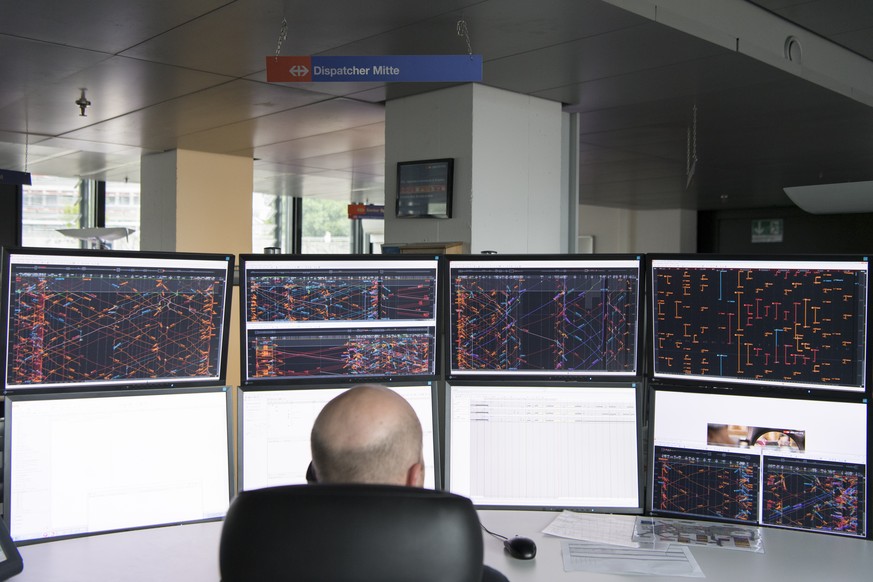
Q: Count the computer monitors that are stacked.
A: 8